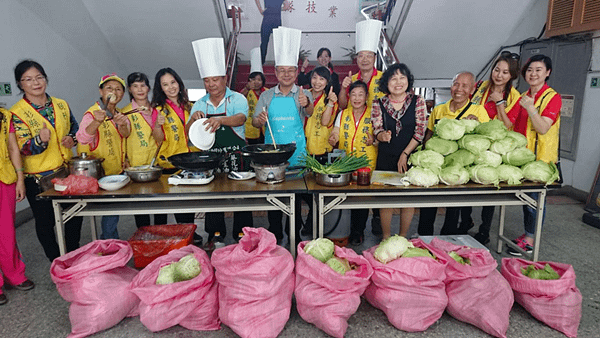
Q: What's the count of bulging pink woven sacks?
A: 7